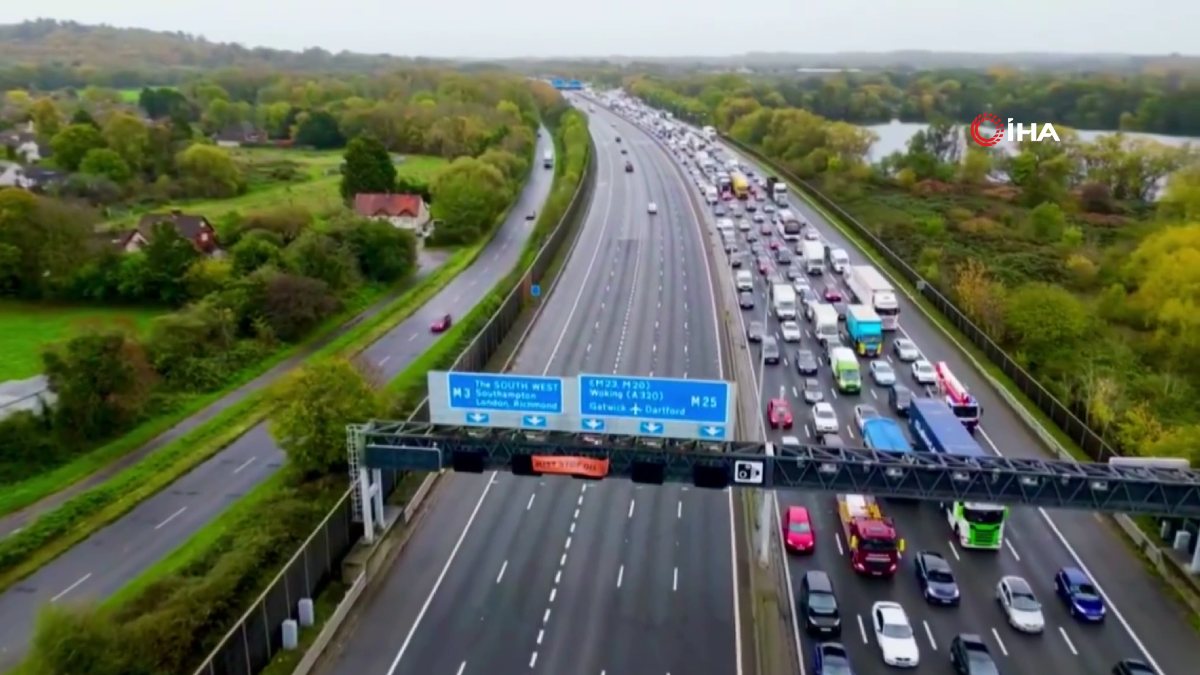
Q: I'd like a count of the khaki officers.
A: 0